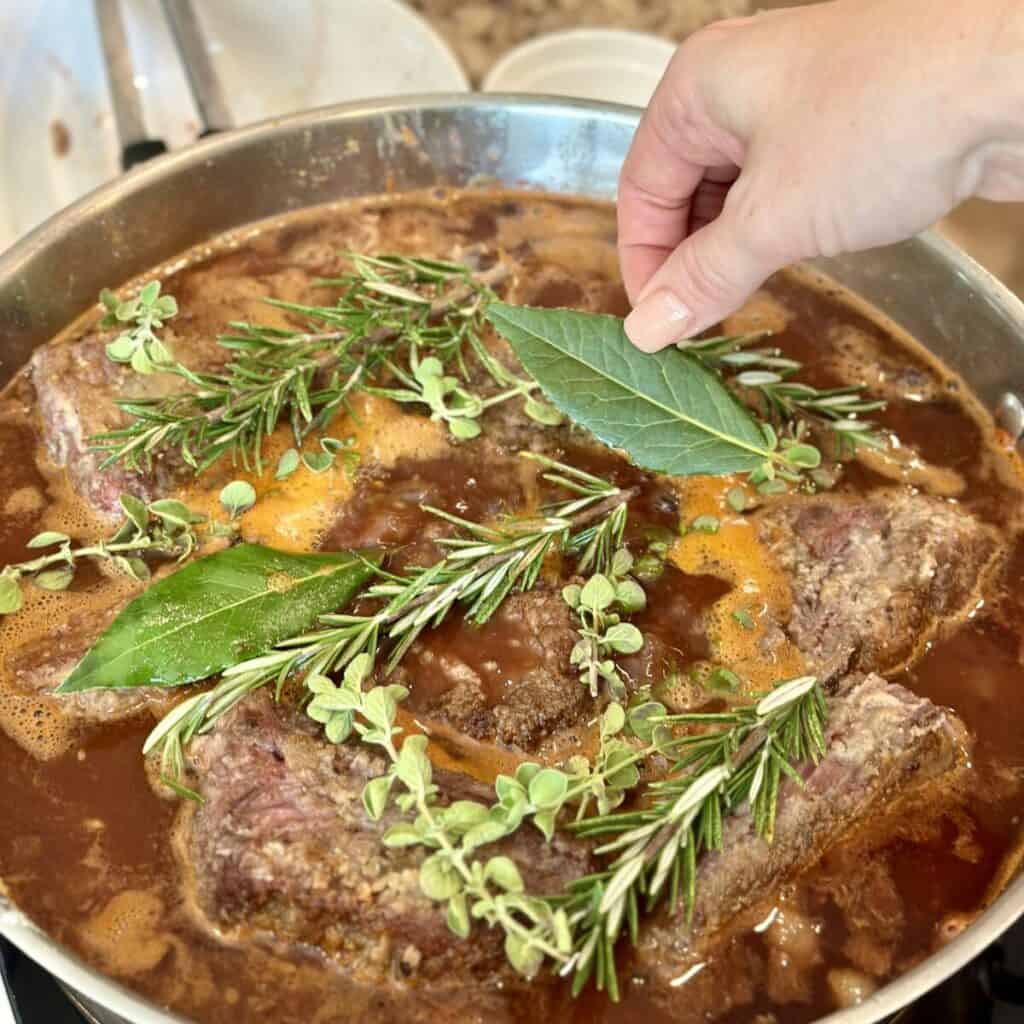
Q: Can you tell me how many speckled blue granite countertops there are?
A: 0